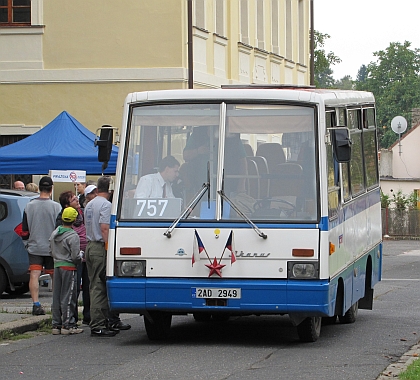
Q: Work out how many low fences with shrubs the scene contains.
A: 1